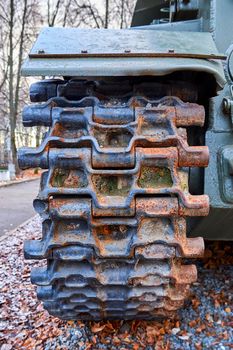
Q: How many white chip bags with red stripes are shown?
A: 0